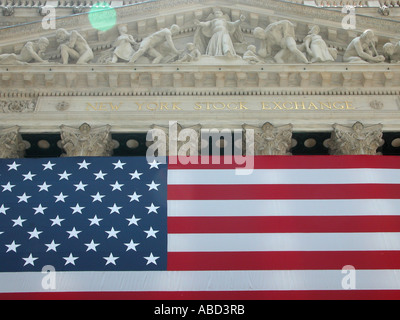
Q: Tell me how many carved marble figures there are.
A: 11